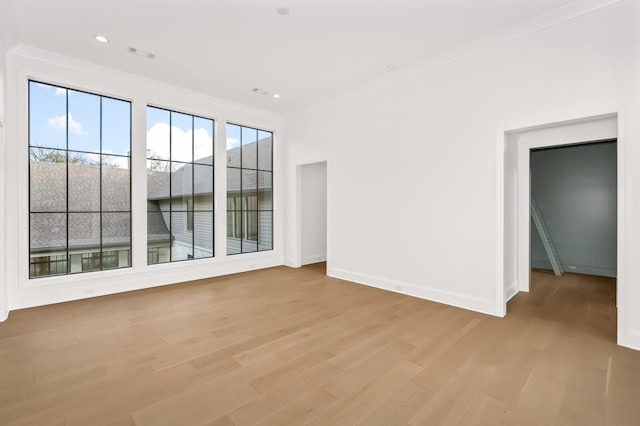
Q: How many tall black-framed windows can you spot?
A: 3